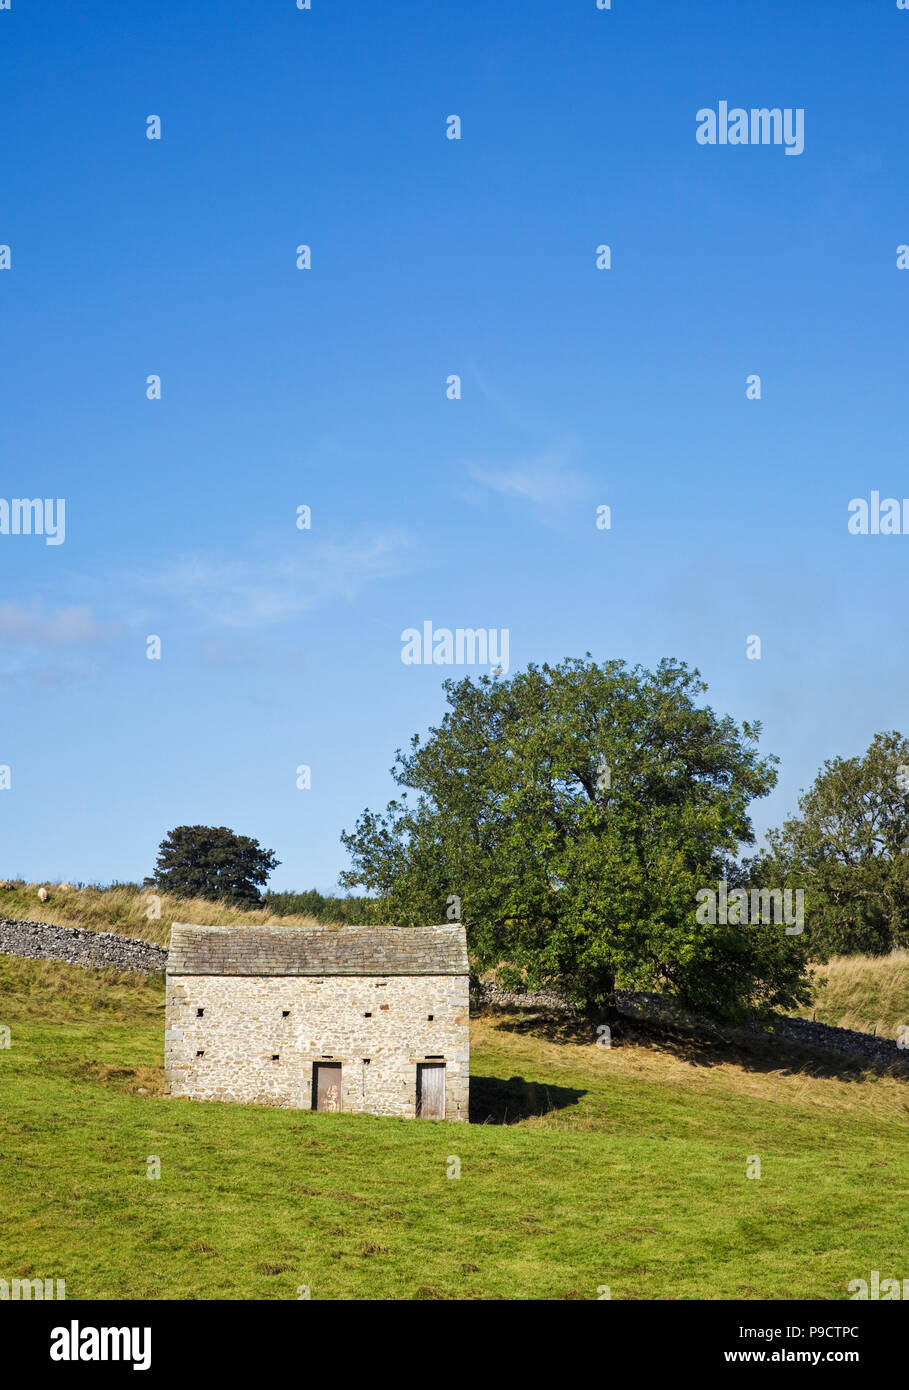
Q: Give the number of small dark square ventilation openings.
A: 7